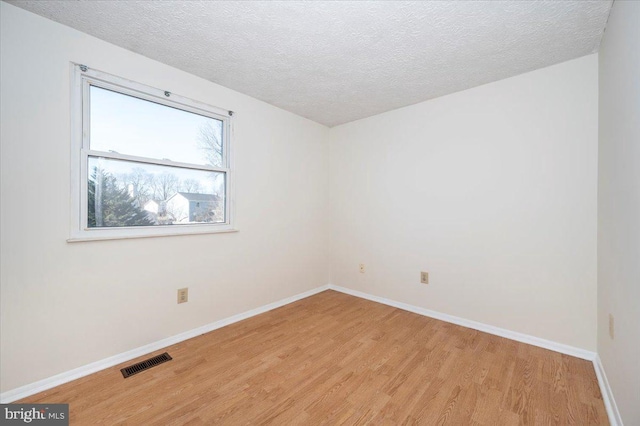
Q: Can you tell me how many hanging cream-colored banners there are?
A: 0